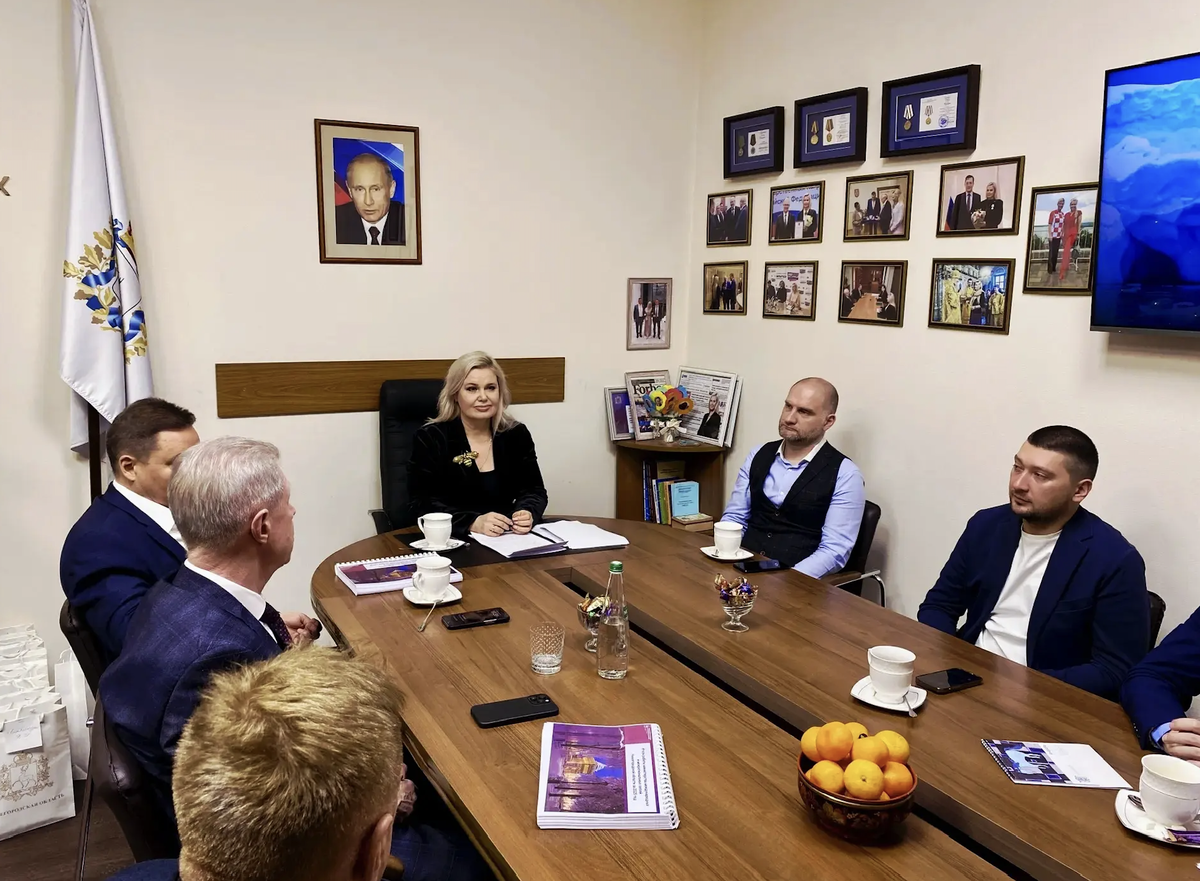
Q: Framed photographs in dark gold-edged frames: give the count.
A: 9